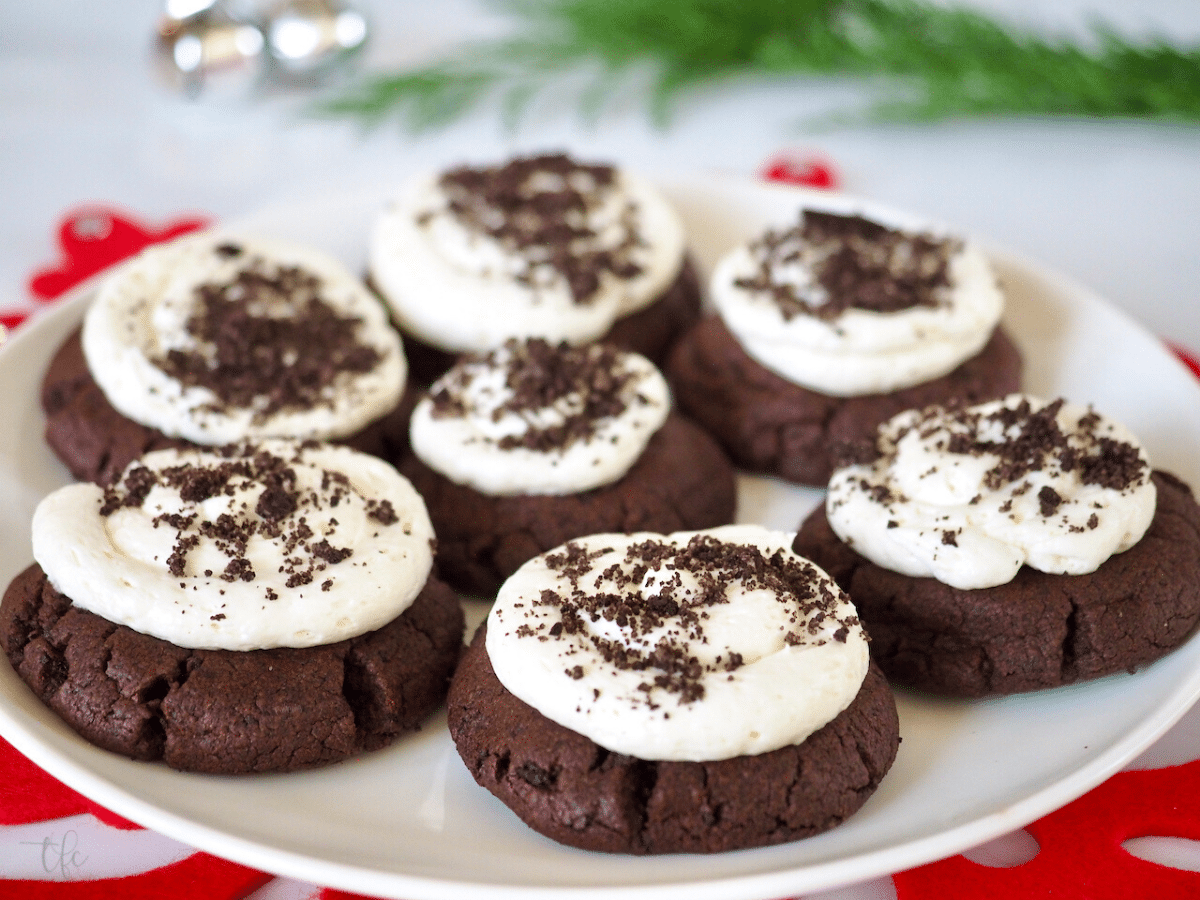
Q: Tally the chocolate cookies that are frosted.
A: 7